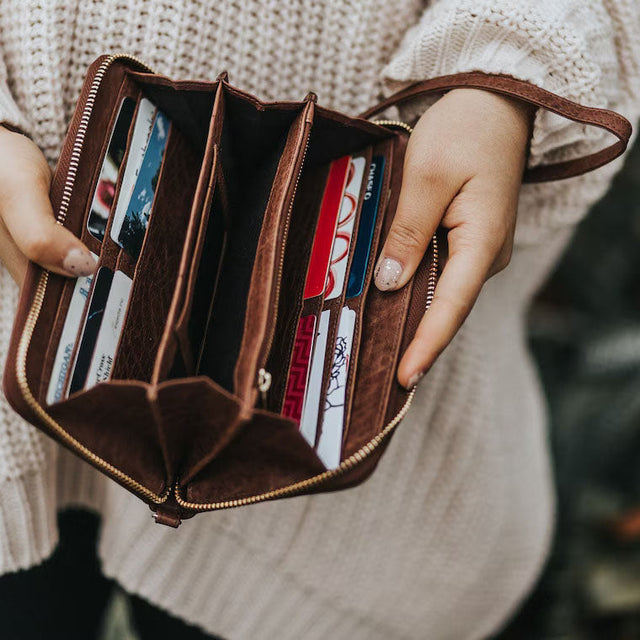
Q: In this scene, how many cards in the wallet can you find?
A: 12